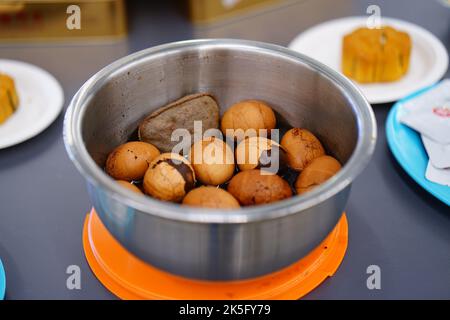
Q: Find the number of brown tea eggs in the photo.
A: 10